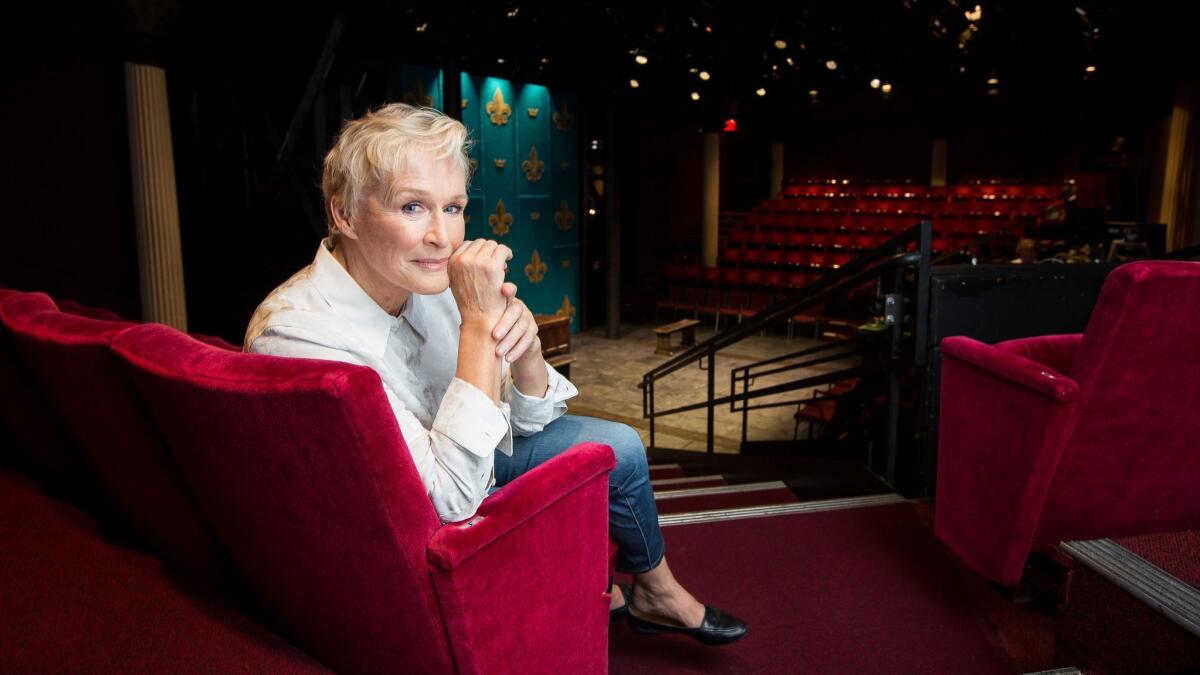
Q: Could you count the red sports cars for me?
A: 0